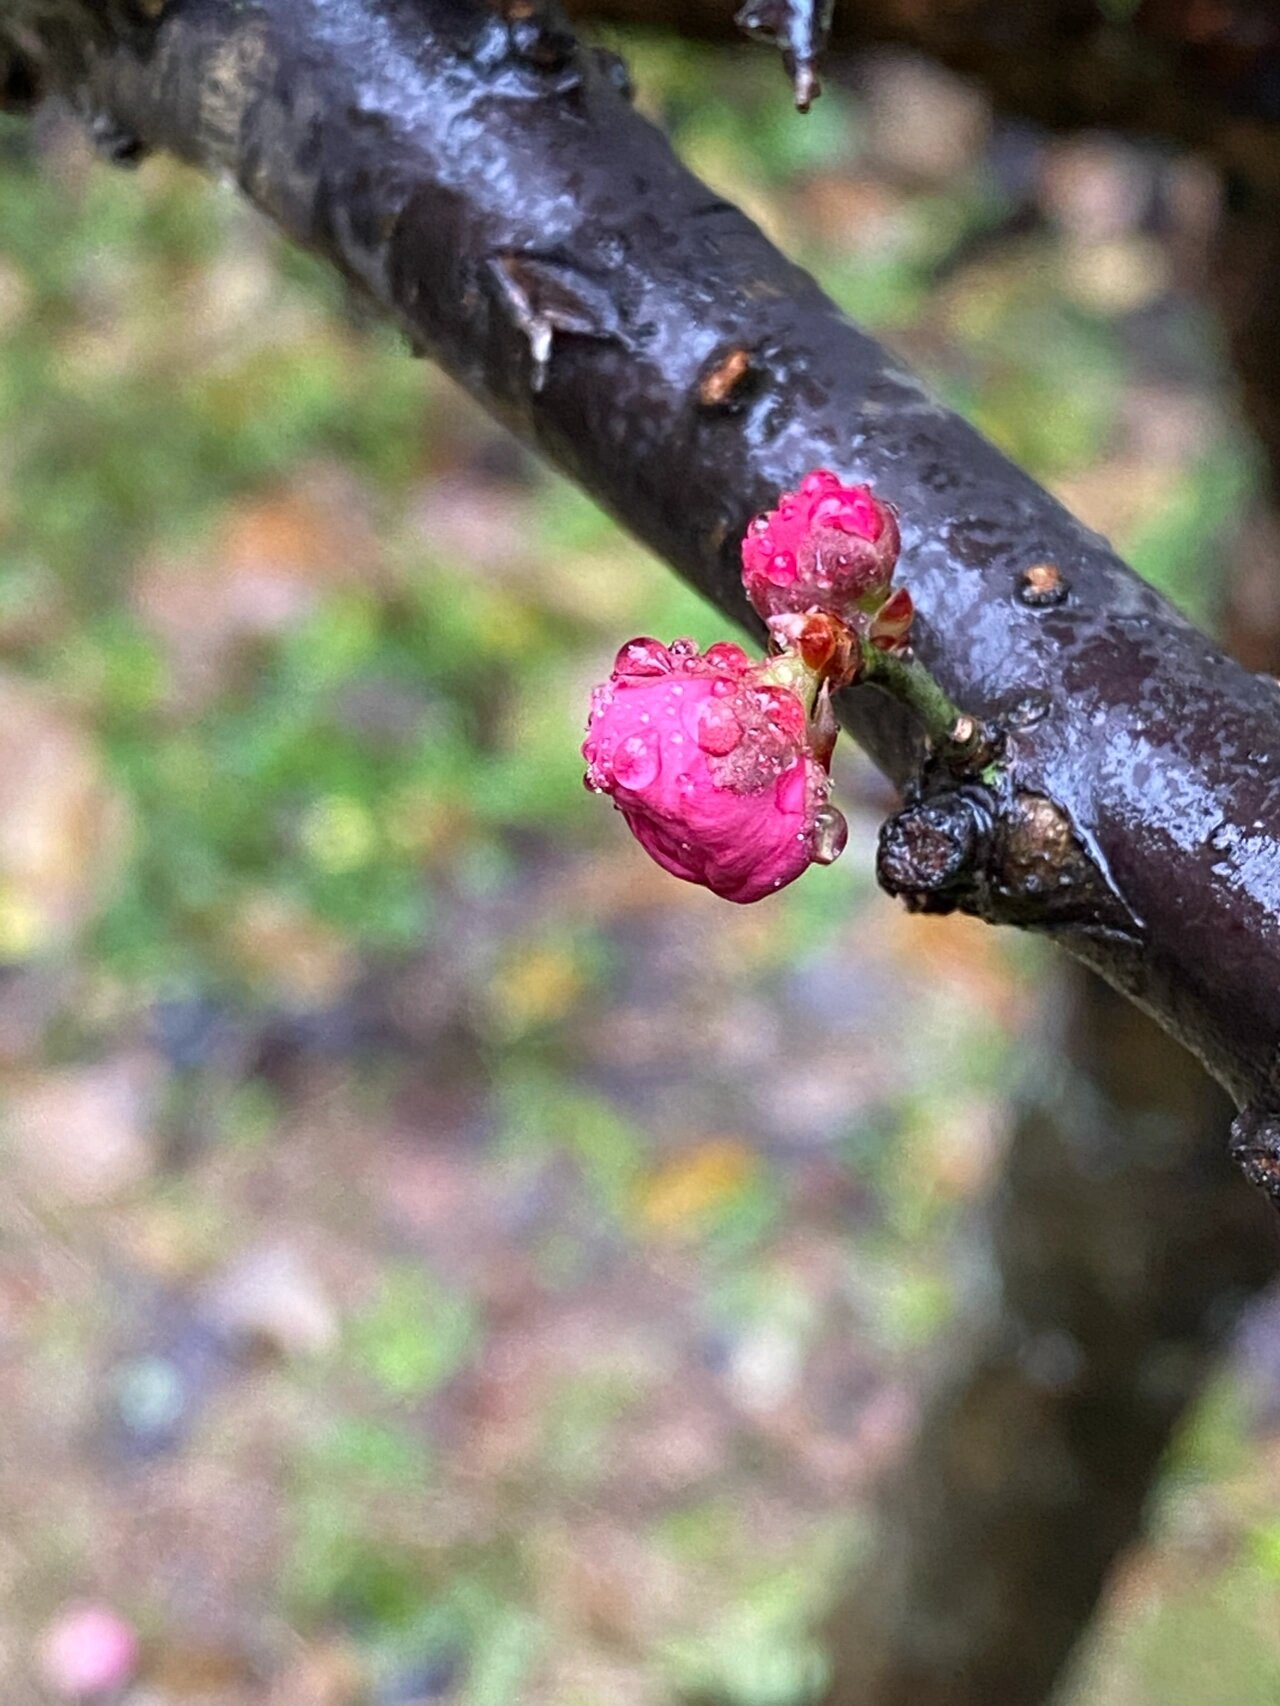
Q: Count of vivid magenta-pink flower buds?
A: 2